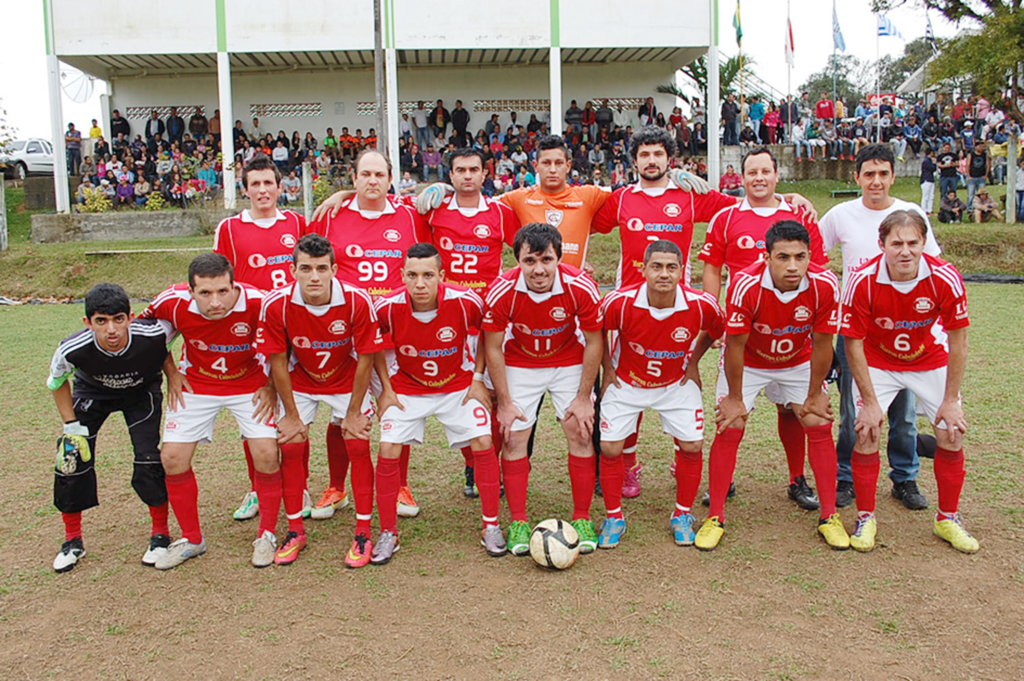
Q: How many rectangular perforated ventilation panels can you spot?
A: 5